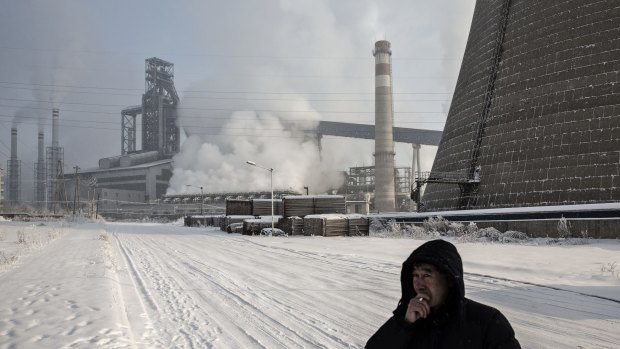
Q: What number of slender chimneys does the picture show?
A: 4